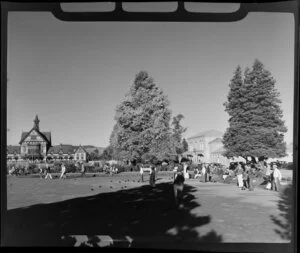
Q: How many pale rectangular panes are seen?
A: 3